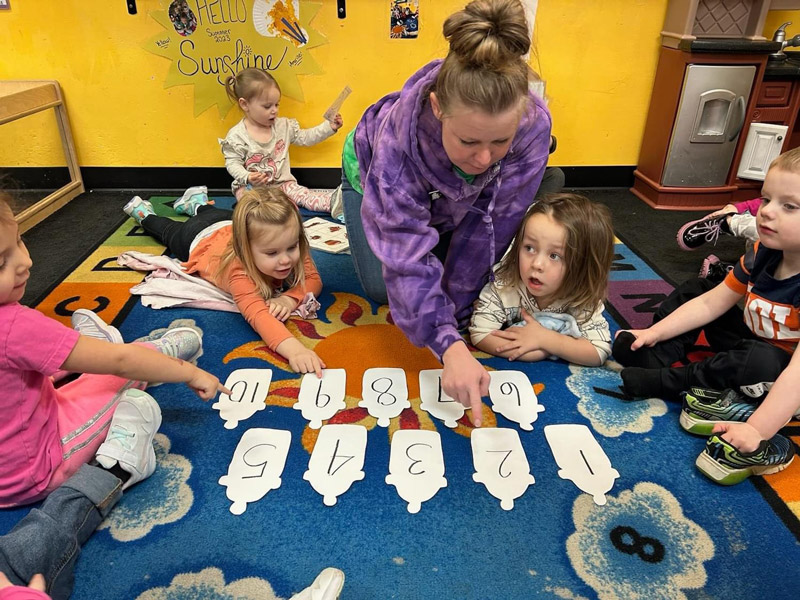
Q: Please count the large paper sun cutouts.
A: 1